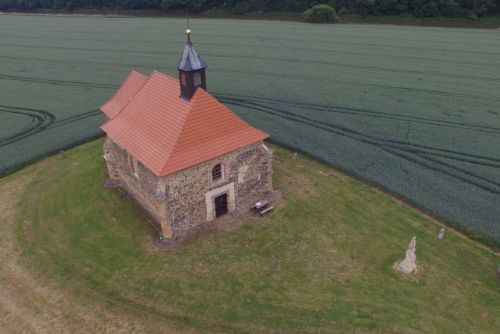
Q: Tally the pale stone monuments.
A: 2